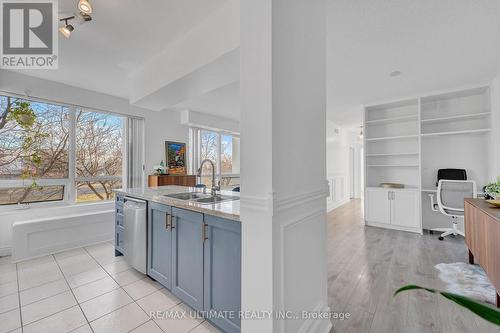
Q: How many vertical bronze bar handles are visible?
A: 3